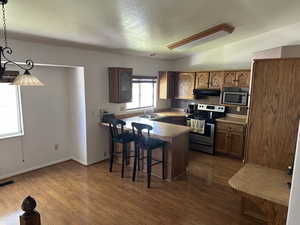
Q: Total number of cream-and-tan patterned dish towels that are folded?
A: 1